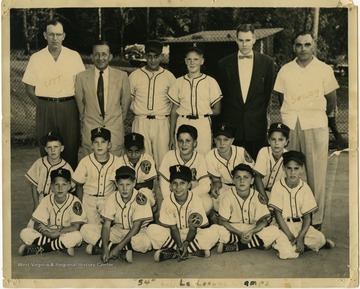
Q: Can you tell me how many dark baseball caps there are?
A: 13